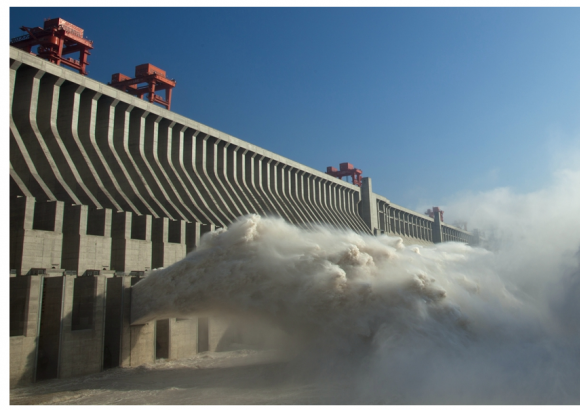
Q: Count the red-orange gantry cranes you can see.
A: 4